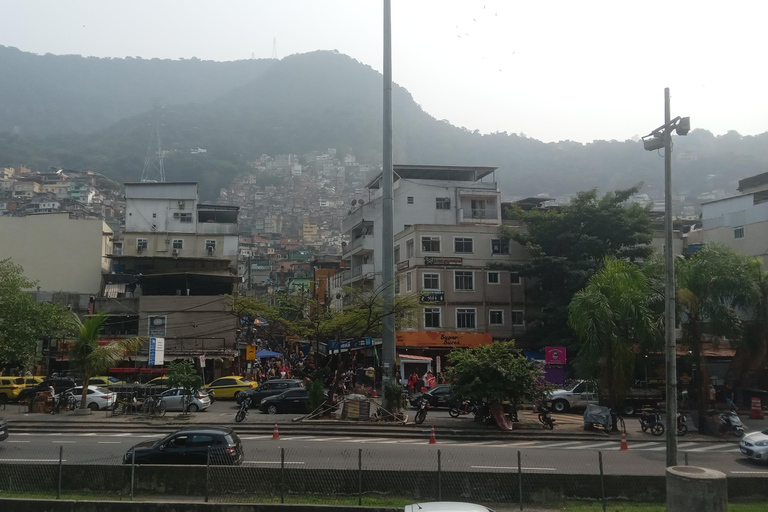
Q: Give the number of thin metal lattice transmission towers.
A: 2